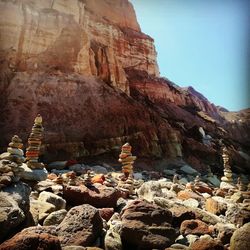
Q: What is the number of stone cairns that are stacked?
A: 4